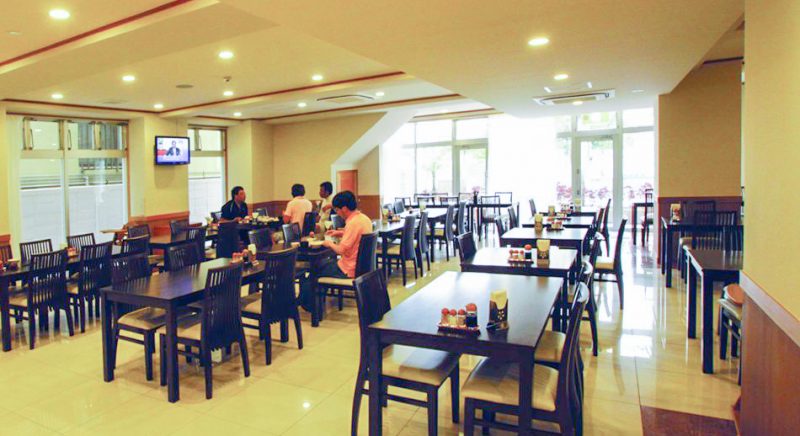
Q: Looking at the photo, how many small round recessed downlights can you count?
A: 13